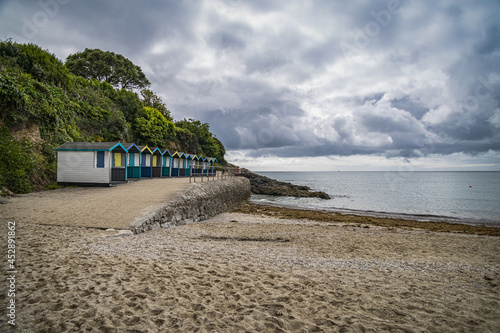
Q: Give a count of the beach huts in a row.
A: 13